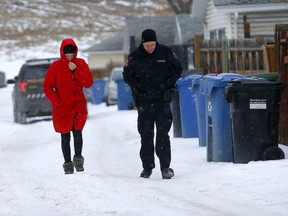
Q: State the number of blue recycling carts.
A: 5